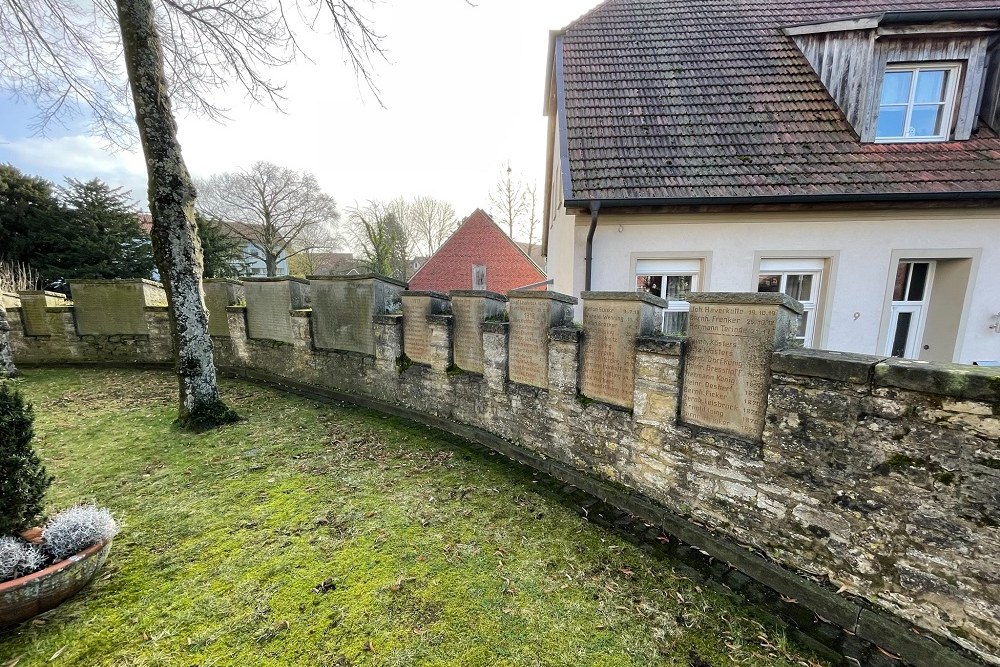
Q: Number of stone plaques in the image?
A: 10